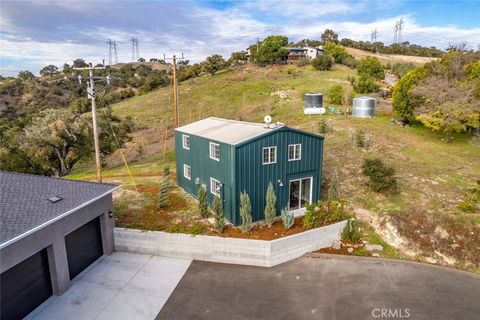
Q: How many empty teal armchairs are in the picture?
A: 0